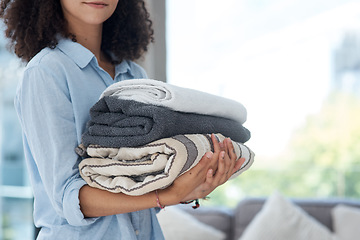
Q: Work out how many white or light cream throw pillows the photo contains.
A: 3